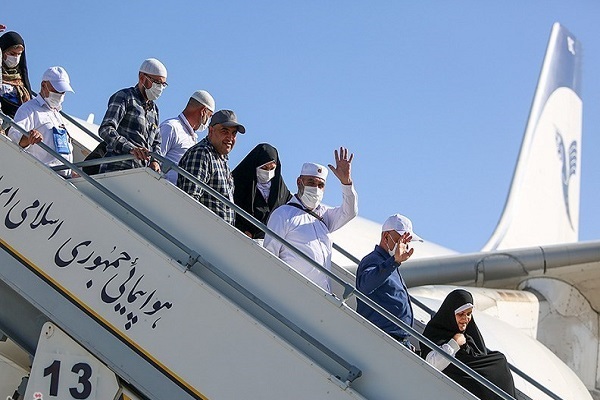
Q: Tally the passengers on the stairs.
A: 9